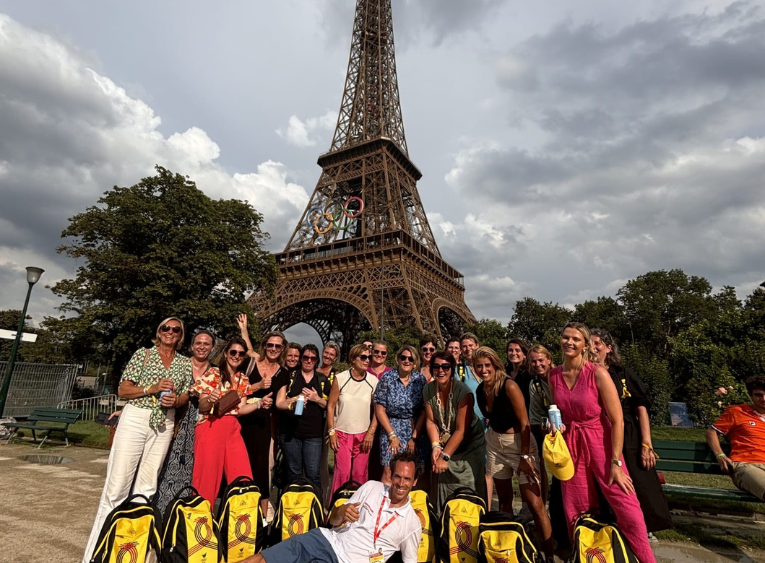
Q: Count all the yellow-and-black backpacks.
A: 9